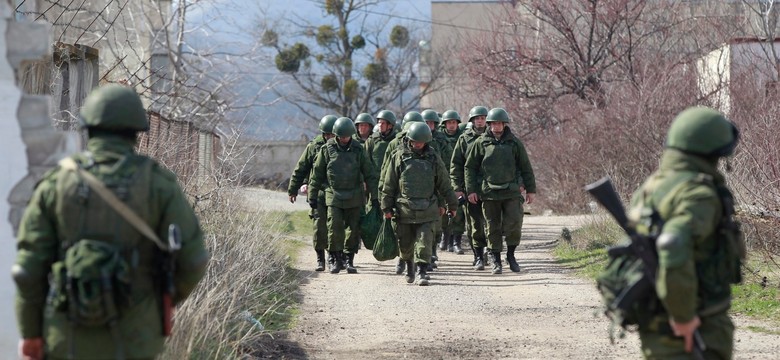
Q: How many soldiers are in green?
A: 12